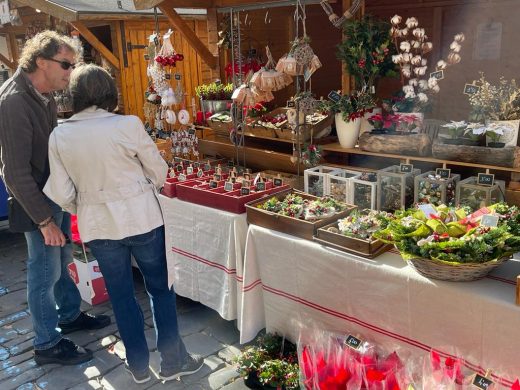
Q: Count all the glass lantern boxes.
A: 6